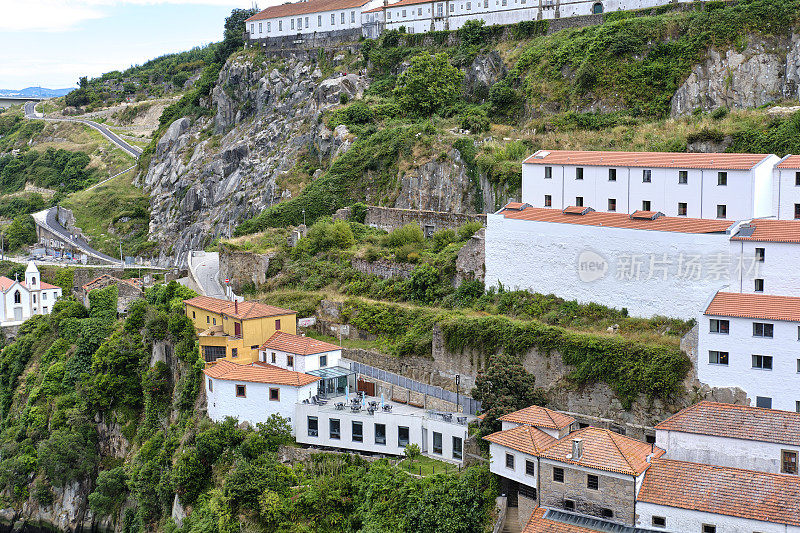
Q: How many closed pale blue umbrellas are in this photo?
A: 3